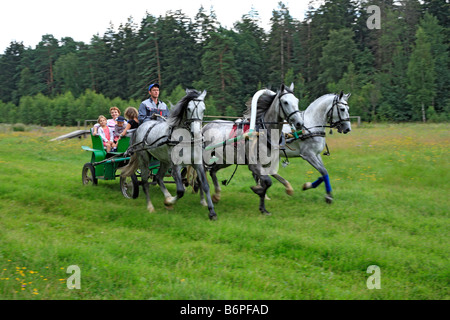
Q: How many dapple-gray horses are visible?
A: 3